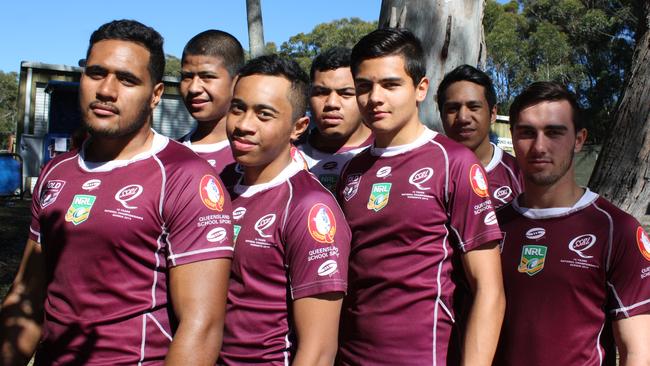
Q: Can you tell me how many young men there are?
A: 7